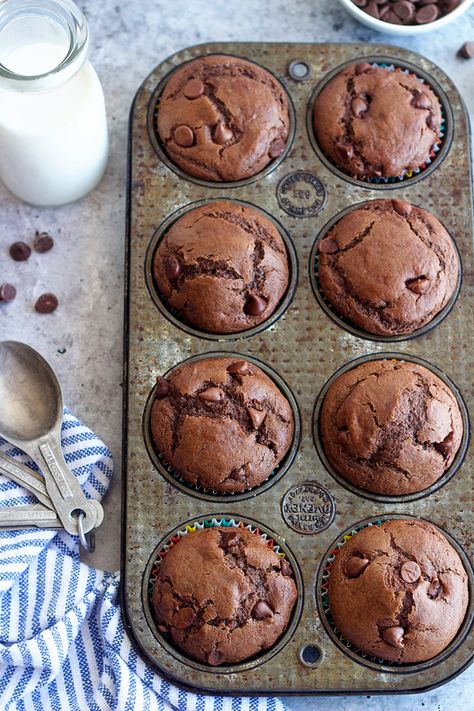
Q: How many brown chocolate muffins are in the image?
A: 8